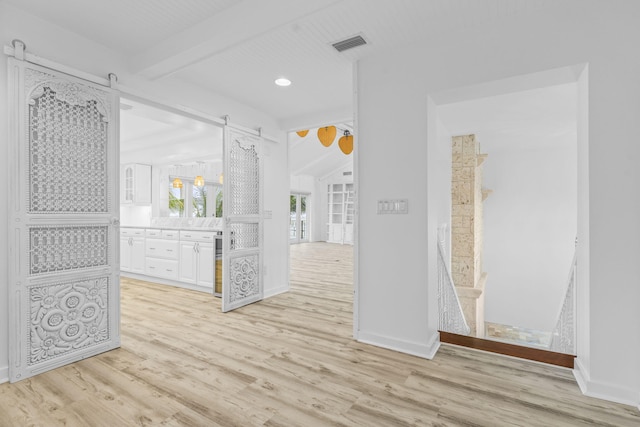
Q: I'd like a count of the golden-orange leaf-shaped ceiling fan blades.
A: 3